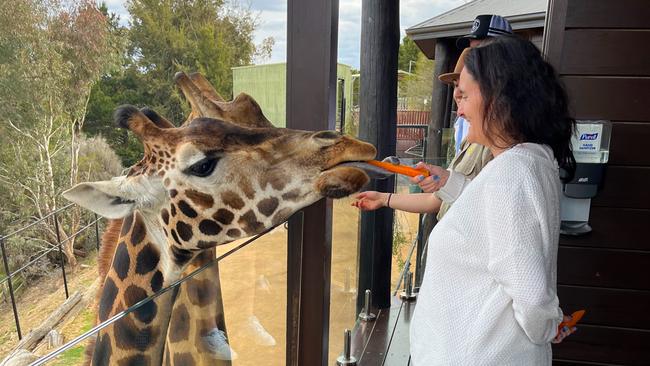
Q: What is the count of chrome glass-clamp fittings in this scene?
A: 3